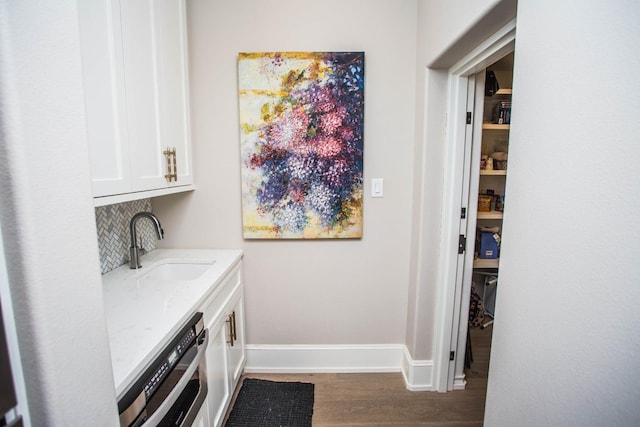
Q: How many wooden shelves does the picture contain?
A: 5